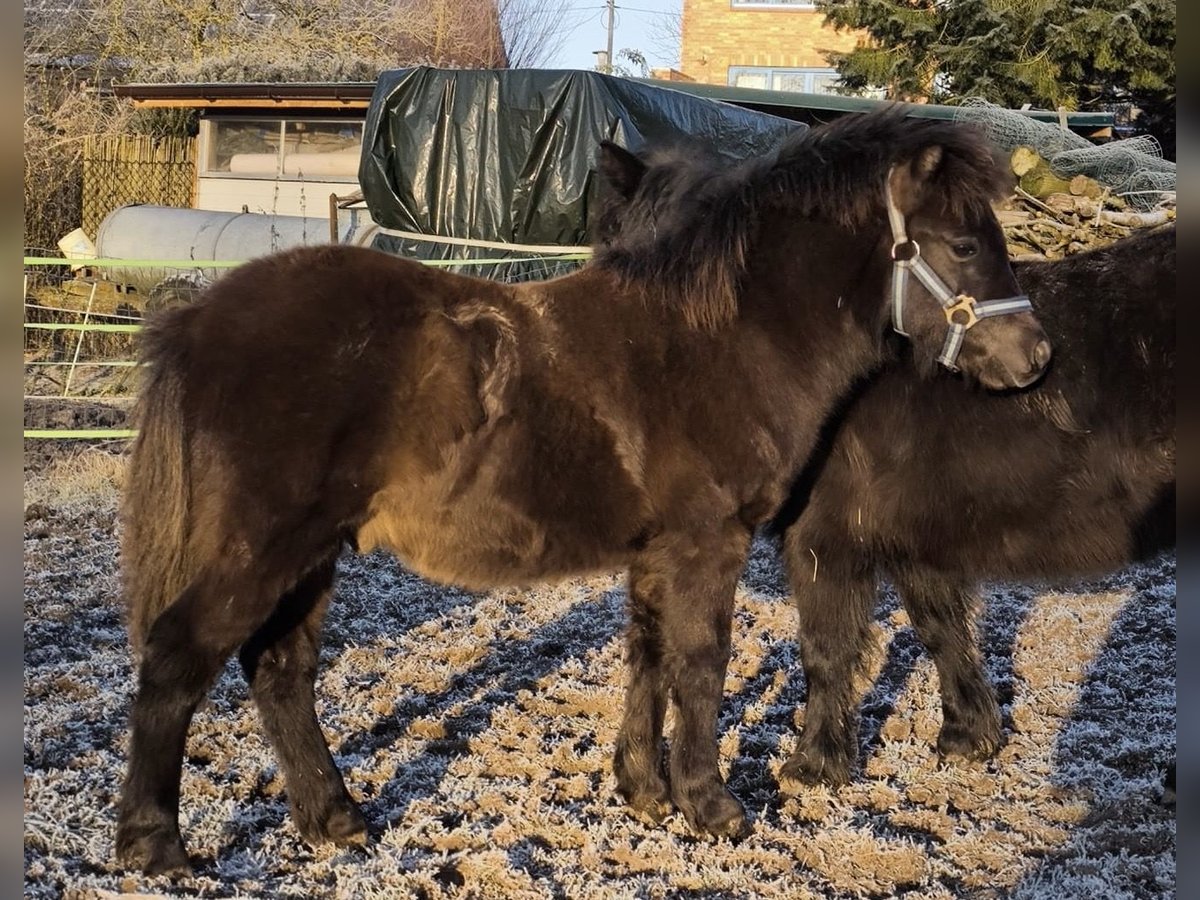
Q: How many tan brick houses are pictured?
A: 1